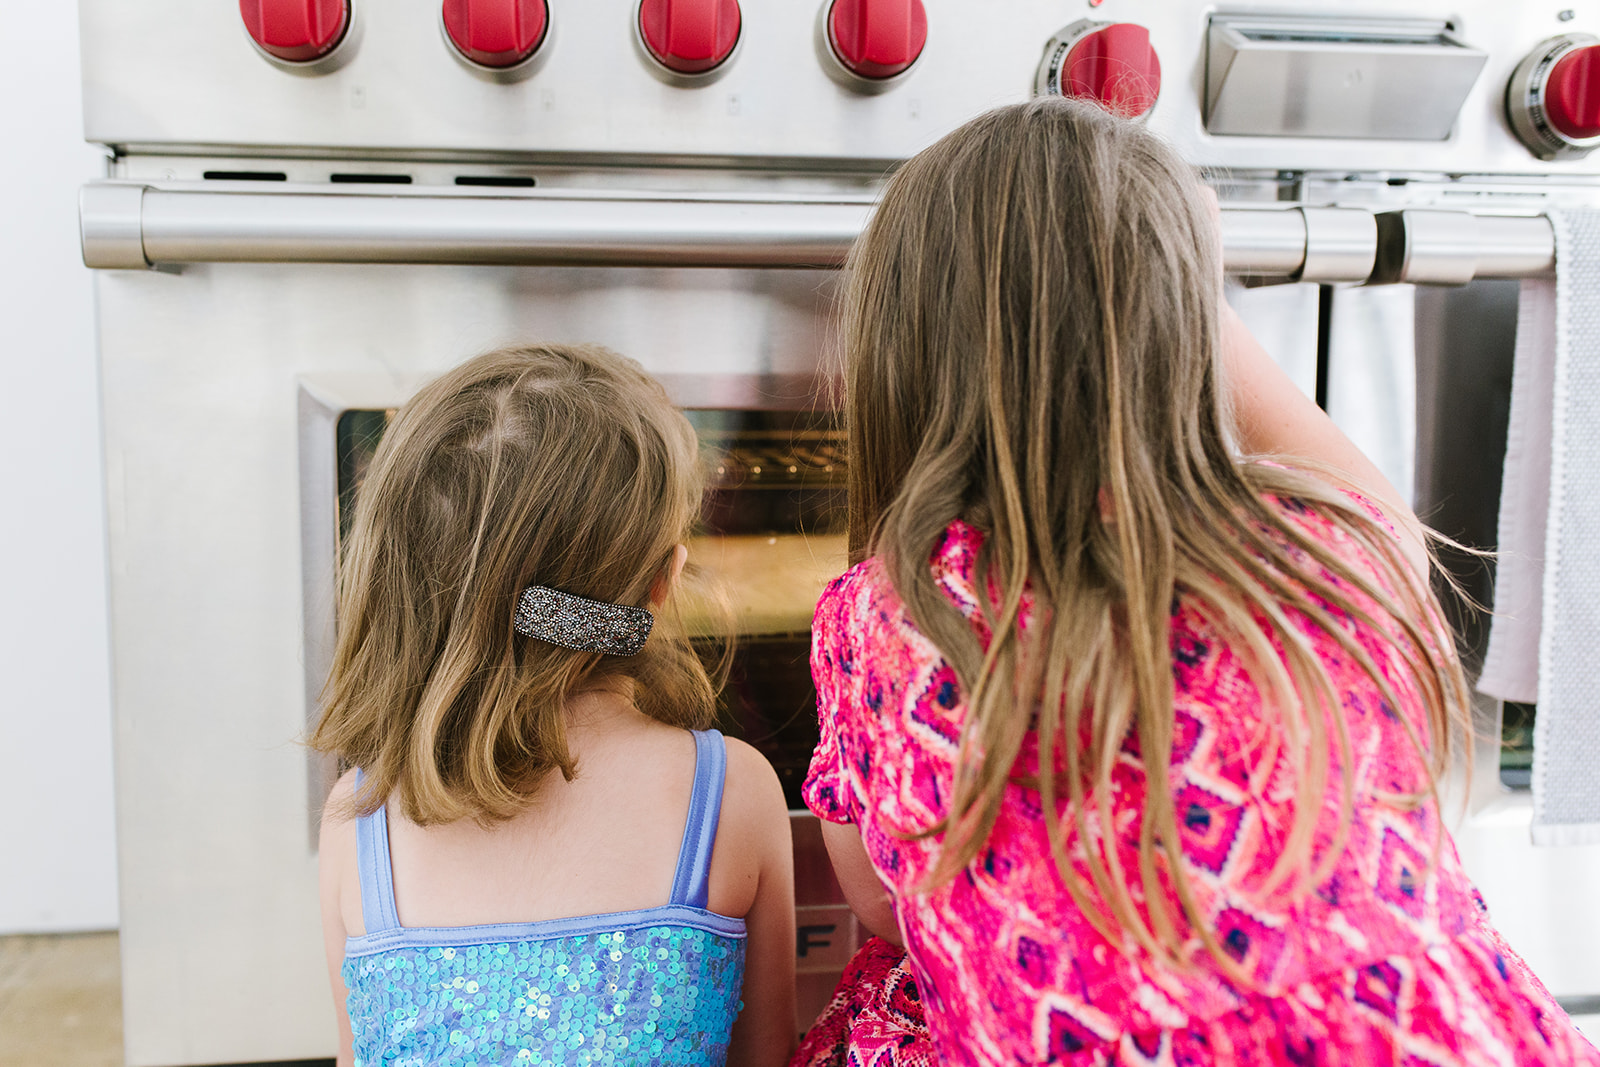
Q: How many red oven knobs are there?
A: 6